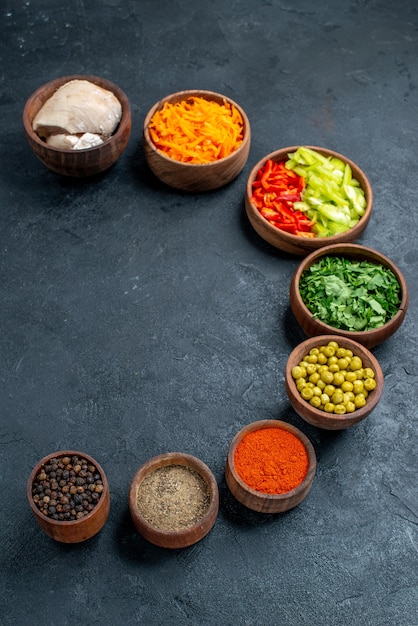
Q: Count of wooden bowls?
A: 8